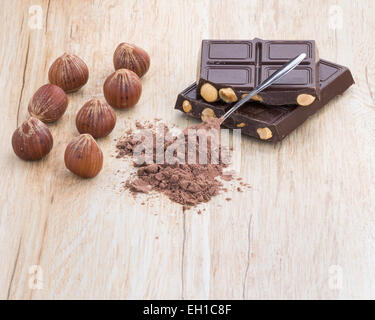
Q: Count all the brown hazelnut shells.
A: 7